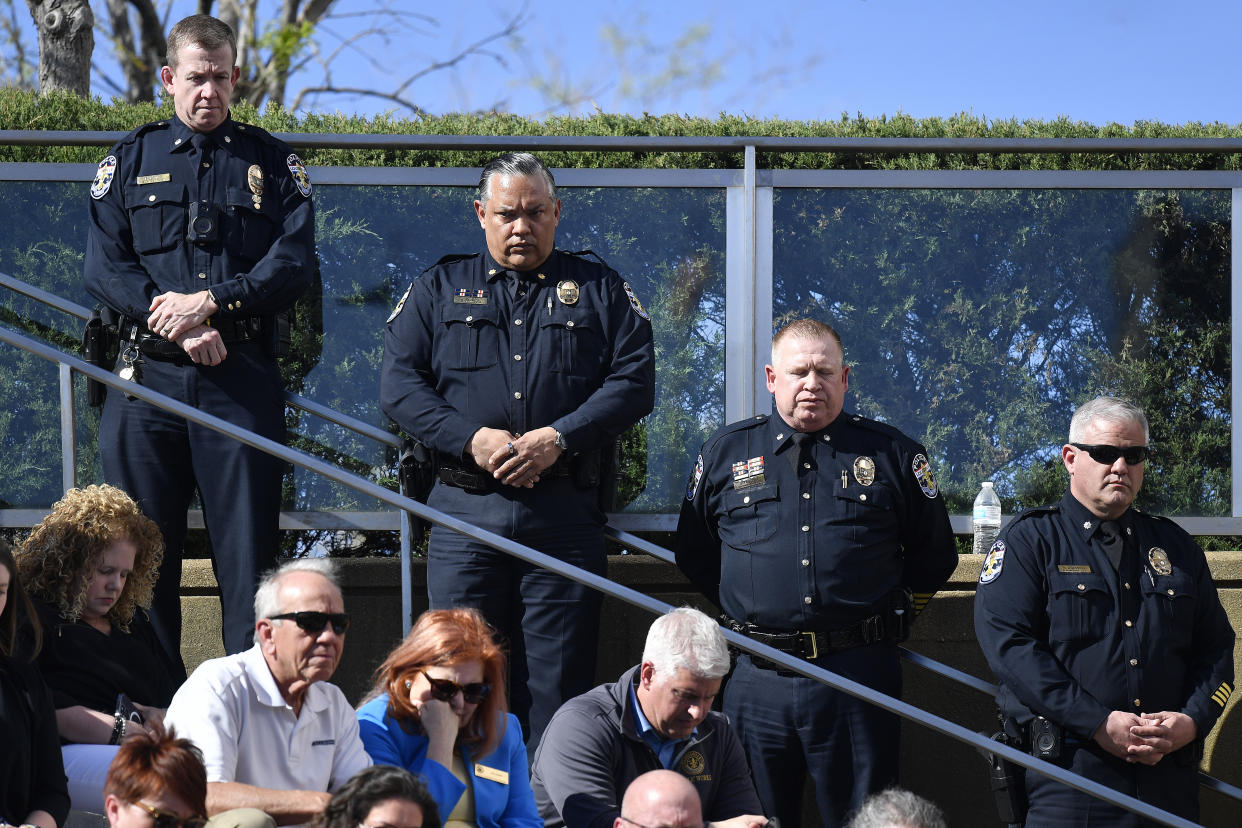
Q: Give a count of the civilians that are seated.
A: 9